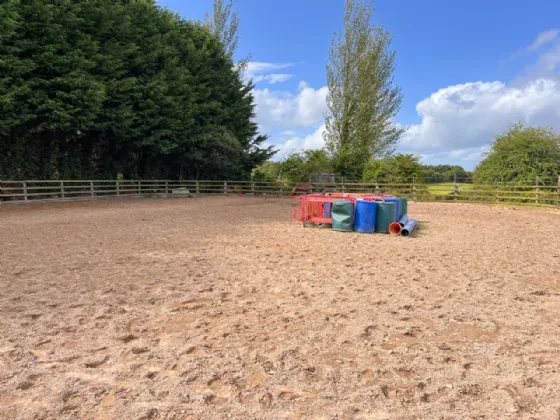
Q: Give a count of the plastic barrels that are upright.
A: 5